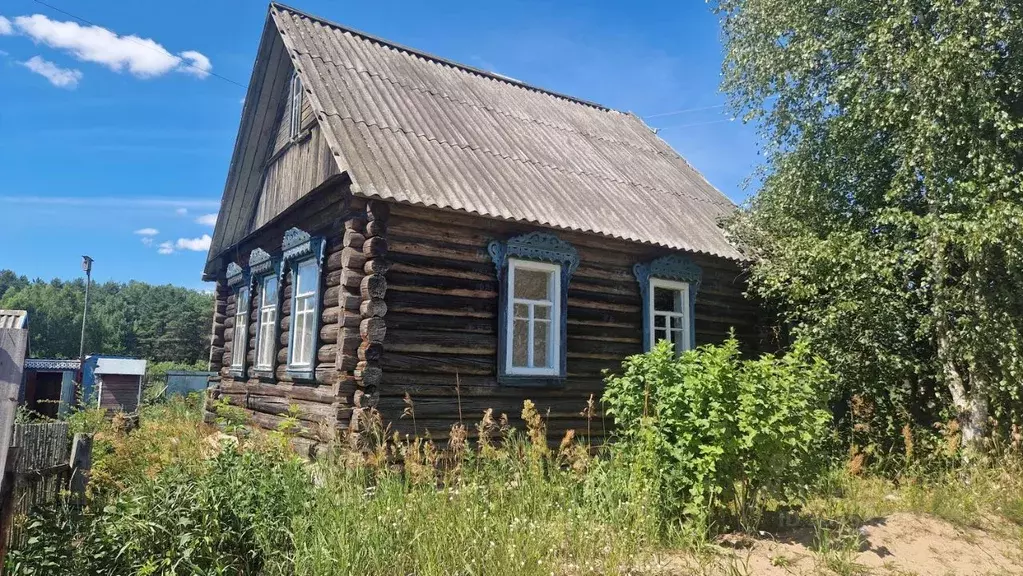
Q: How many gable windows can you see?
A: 1